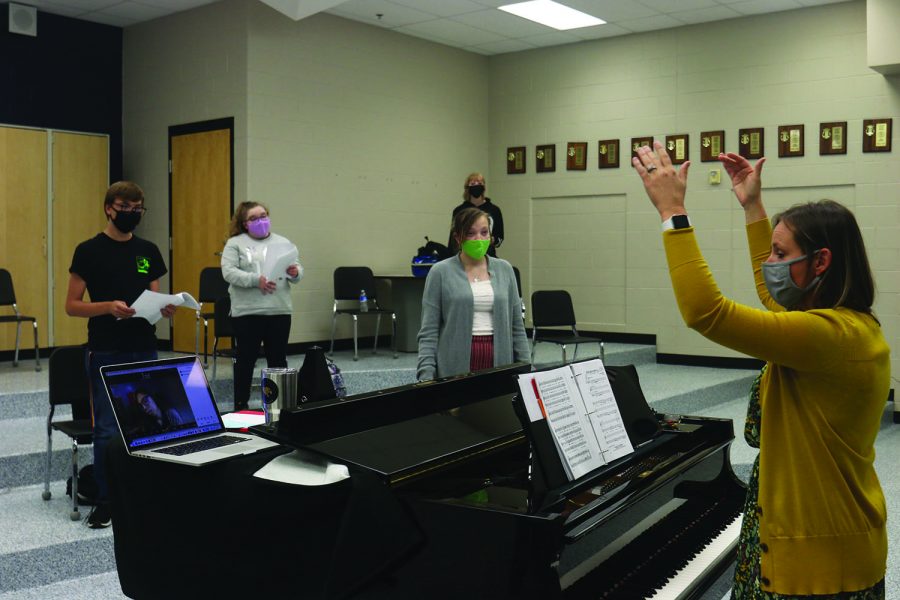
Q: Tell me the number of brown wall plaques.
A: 11